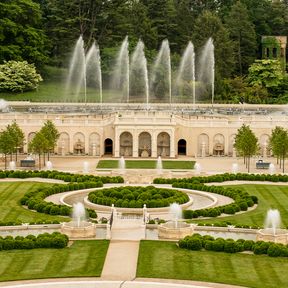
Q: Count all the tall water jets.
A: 7